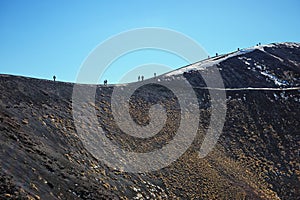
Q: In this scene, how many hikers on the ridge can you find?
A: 11